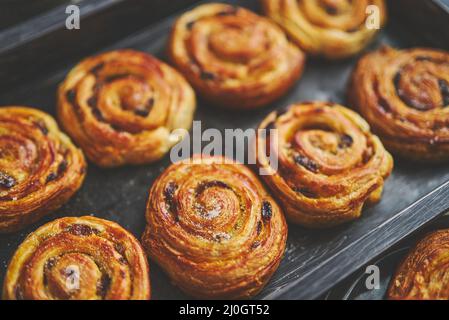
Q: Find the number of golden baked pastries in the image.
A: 9